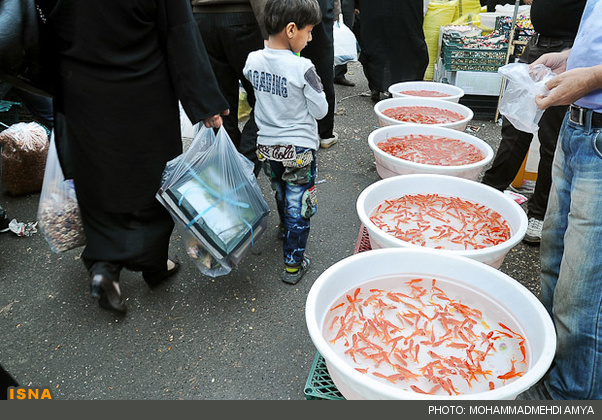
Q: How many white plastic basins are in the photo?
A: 5